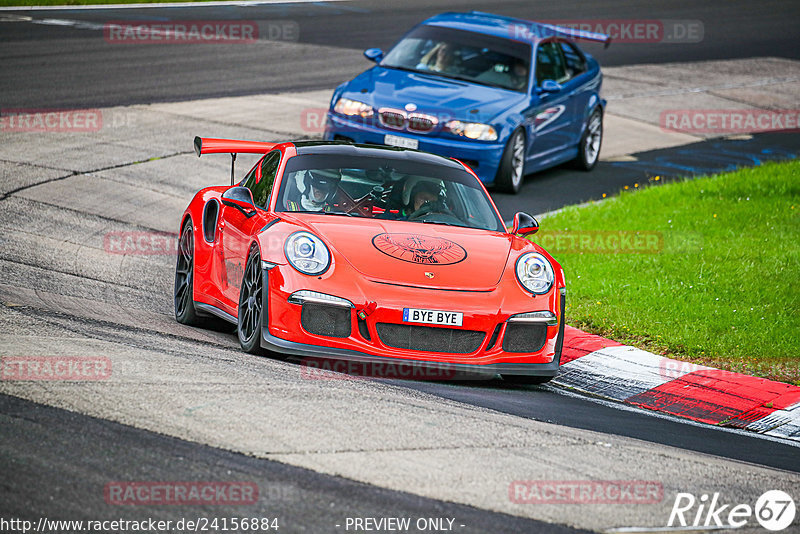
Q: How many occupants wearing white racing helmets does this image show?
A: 2